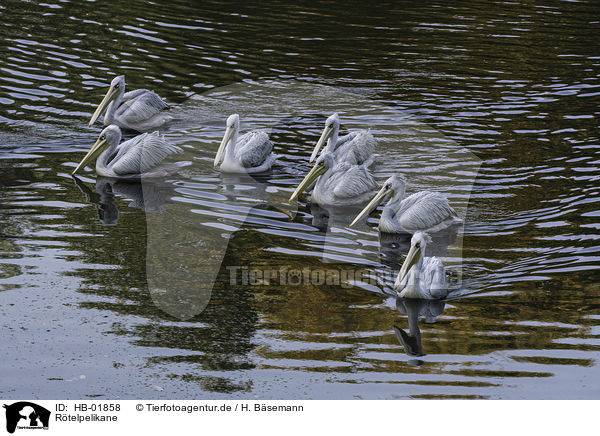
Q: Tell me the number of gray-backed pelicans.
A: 7